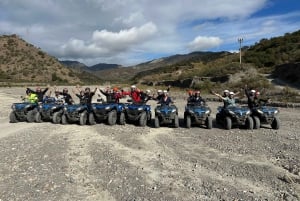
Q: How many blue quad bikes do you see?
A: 9